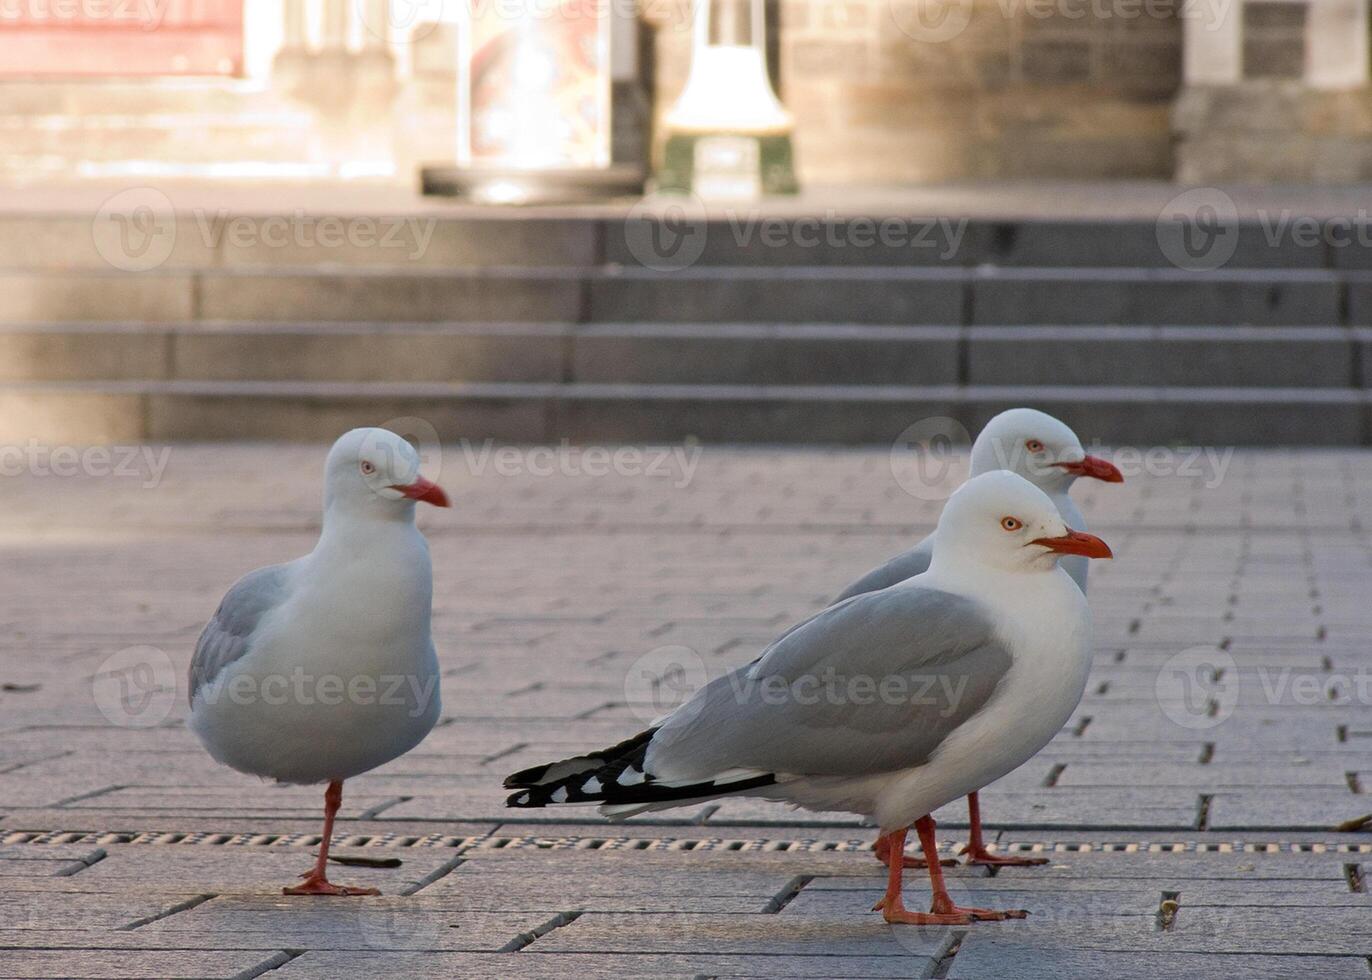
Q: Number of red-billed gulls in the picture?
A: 3